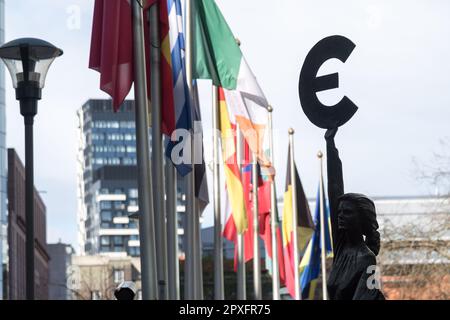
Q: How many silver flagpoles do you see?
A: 11